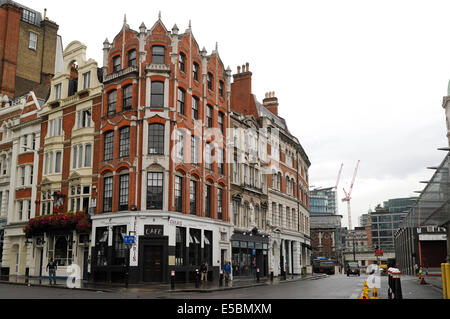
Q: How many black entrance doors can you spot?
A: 1